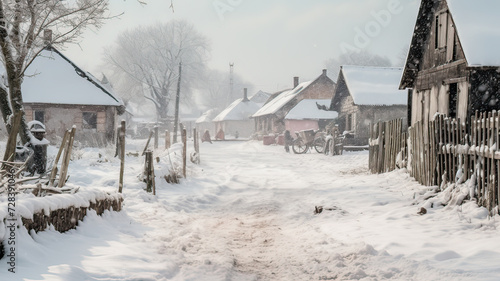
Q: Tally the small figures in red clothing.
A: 2